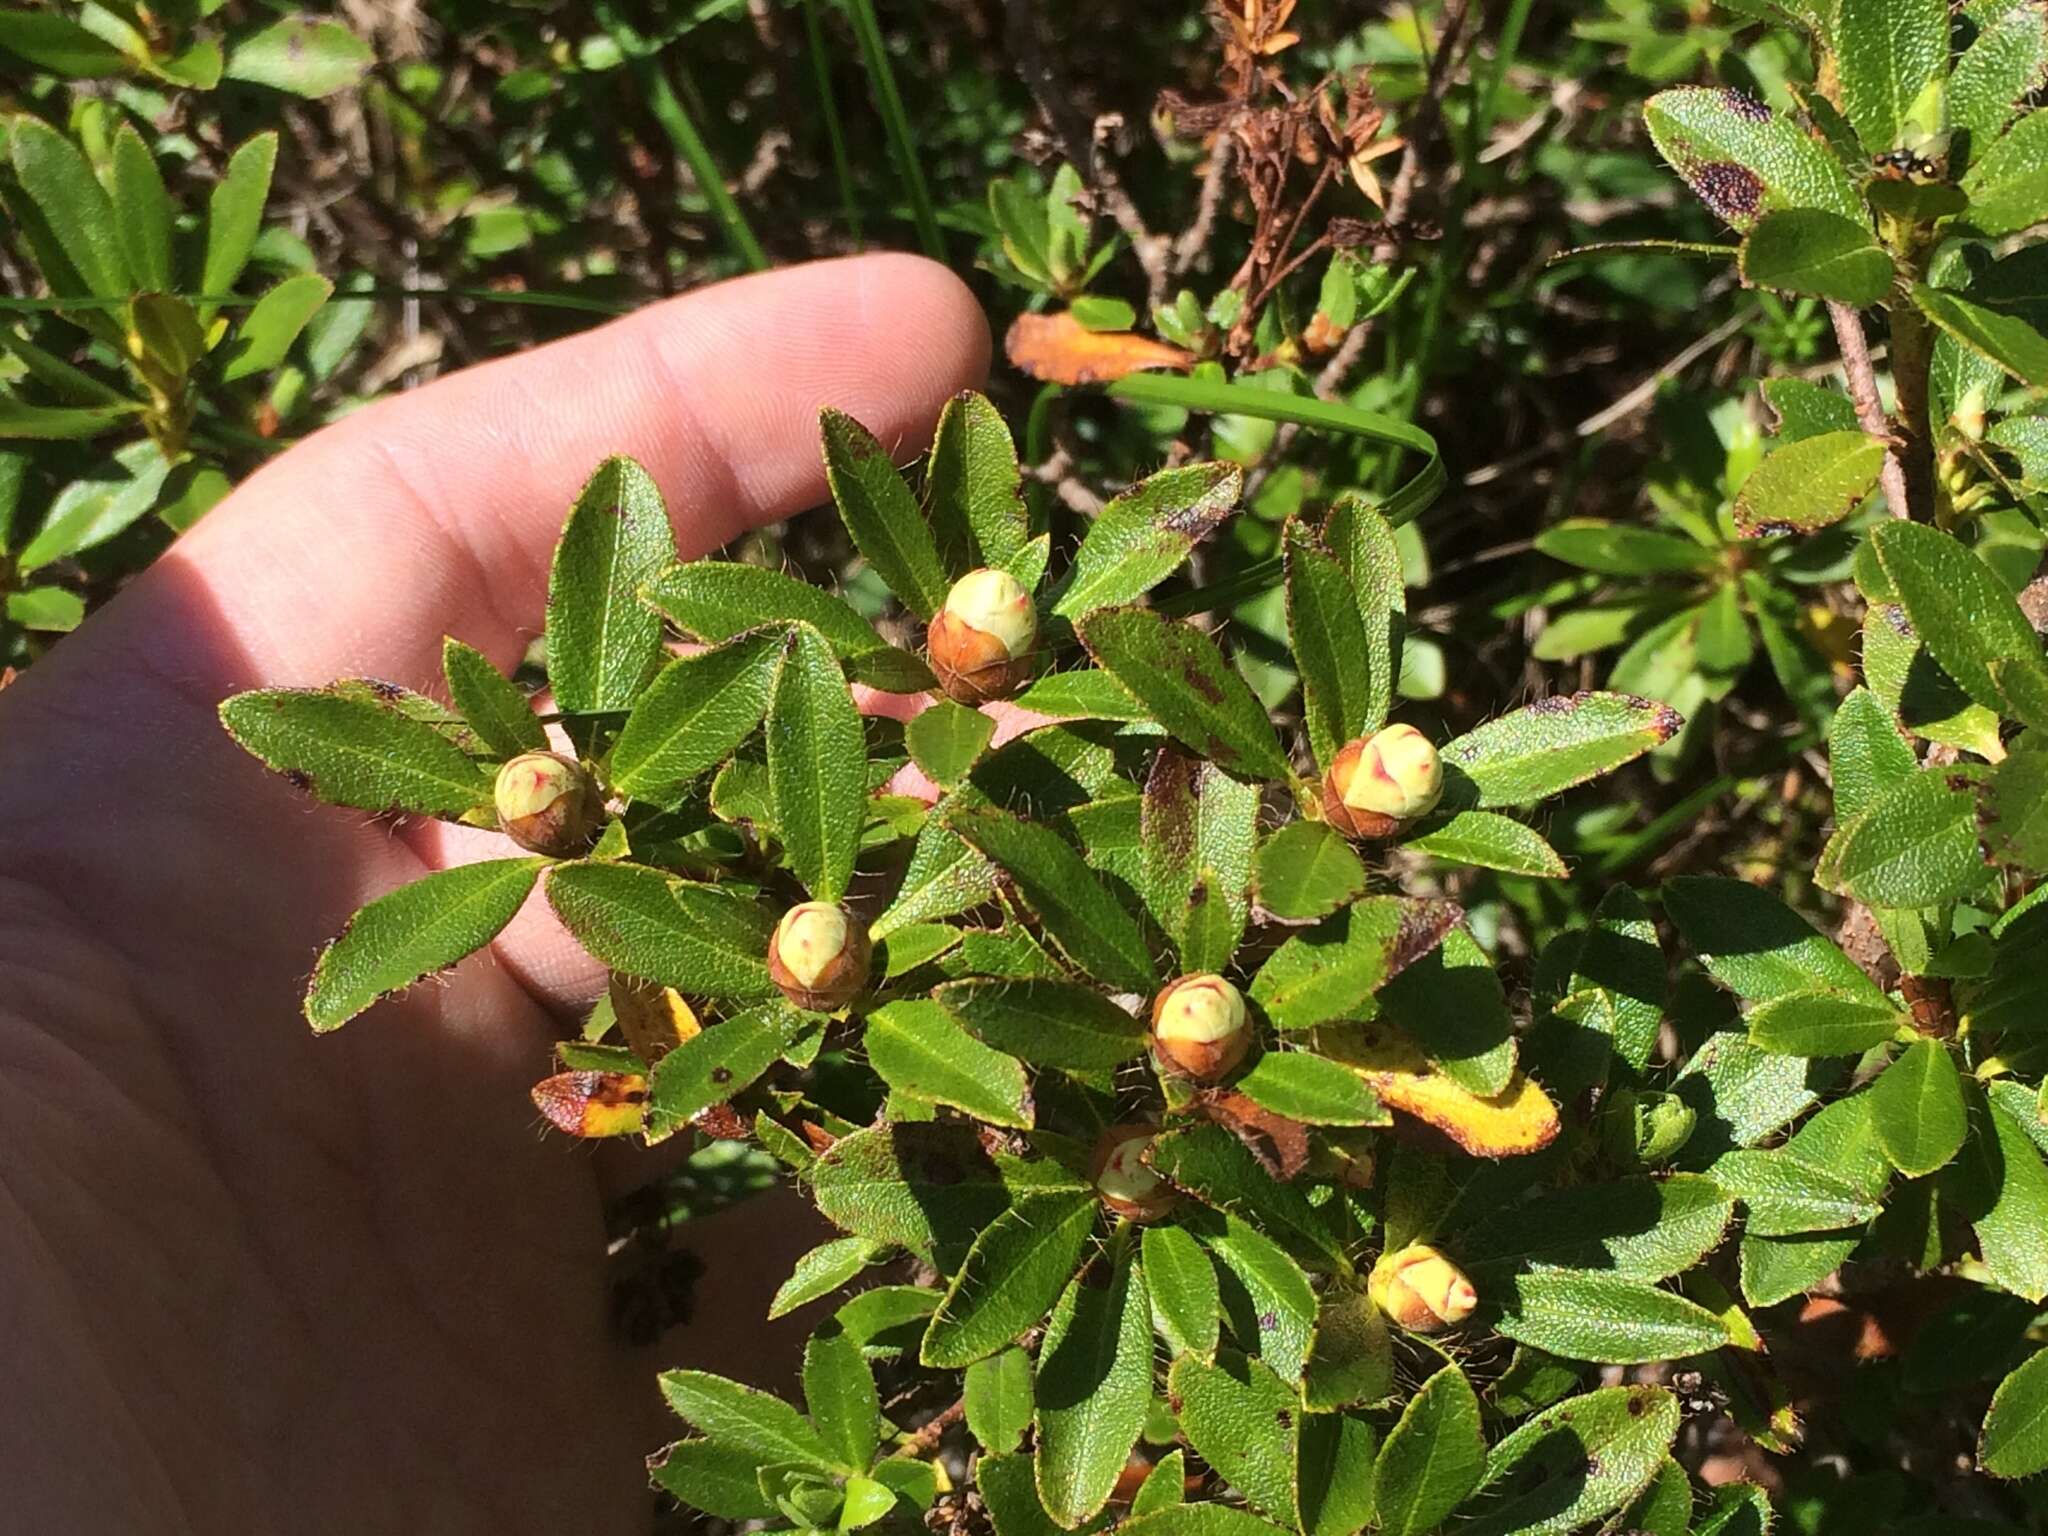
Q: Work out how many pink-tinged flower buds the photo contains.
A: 7